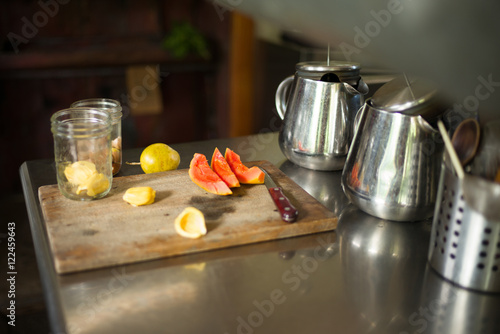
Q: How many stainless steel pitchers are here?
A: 2